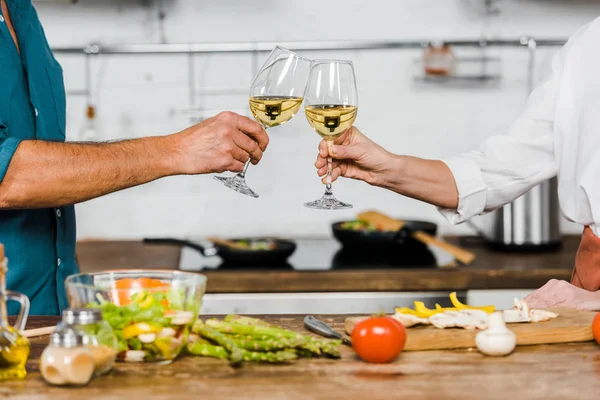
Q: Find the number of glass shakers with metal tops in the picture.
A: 2